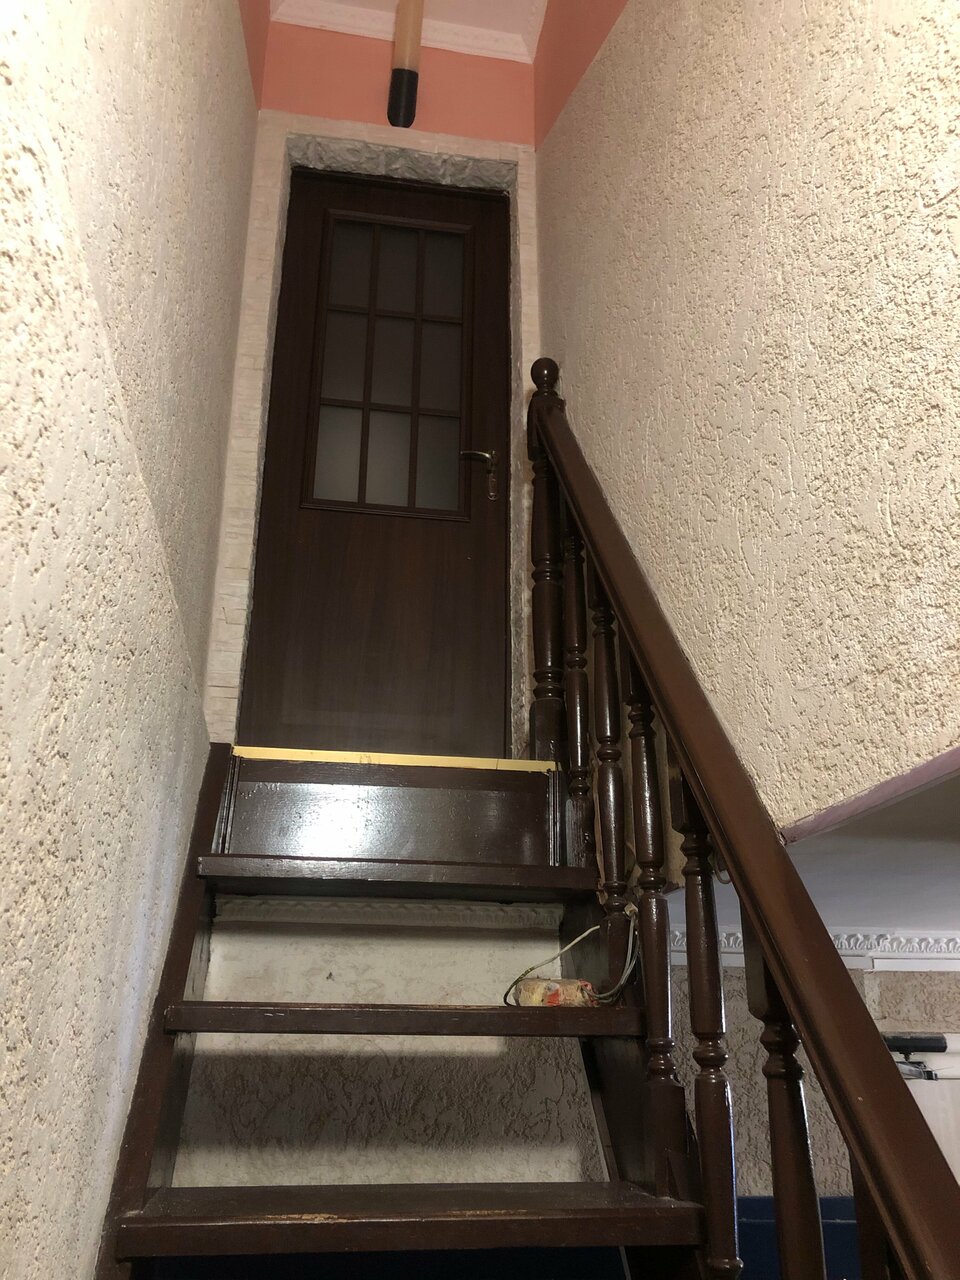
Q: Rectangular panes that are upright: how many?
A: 9